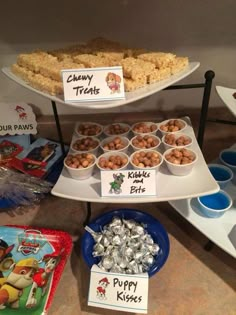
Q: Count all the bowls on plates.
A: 15